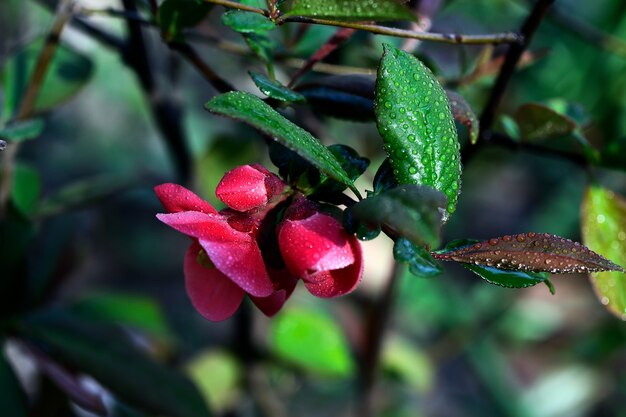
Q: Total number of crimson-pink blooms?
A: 3